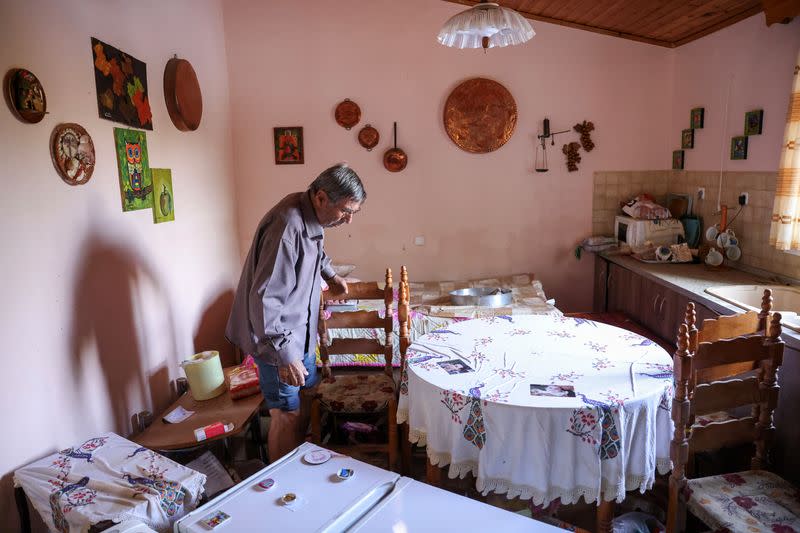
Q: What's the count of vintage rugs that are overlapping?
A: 0